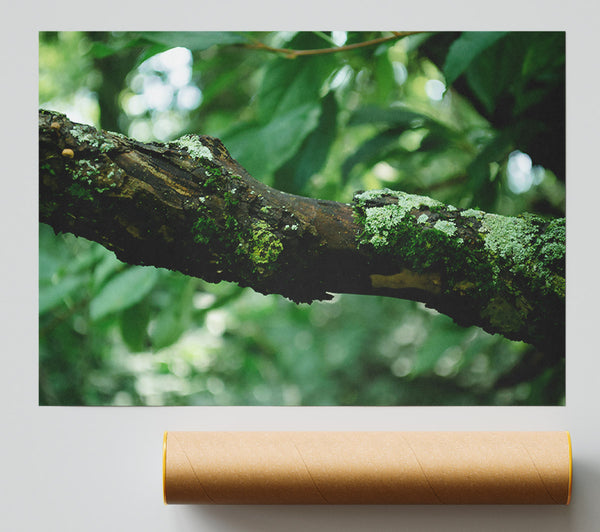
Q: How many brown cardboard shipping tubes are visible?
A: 1